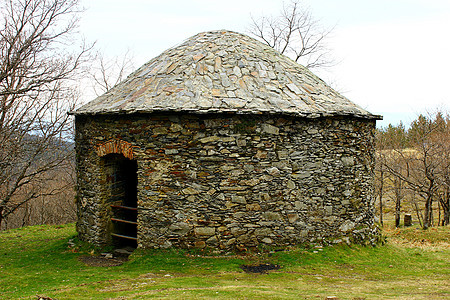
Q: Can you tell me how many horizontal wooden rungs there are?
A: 3